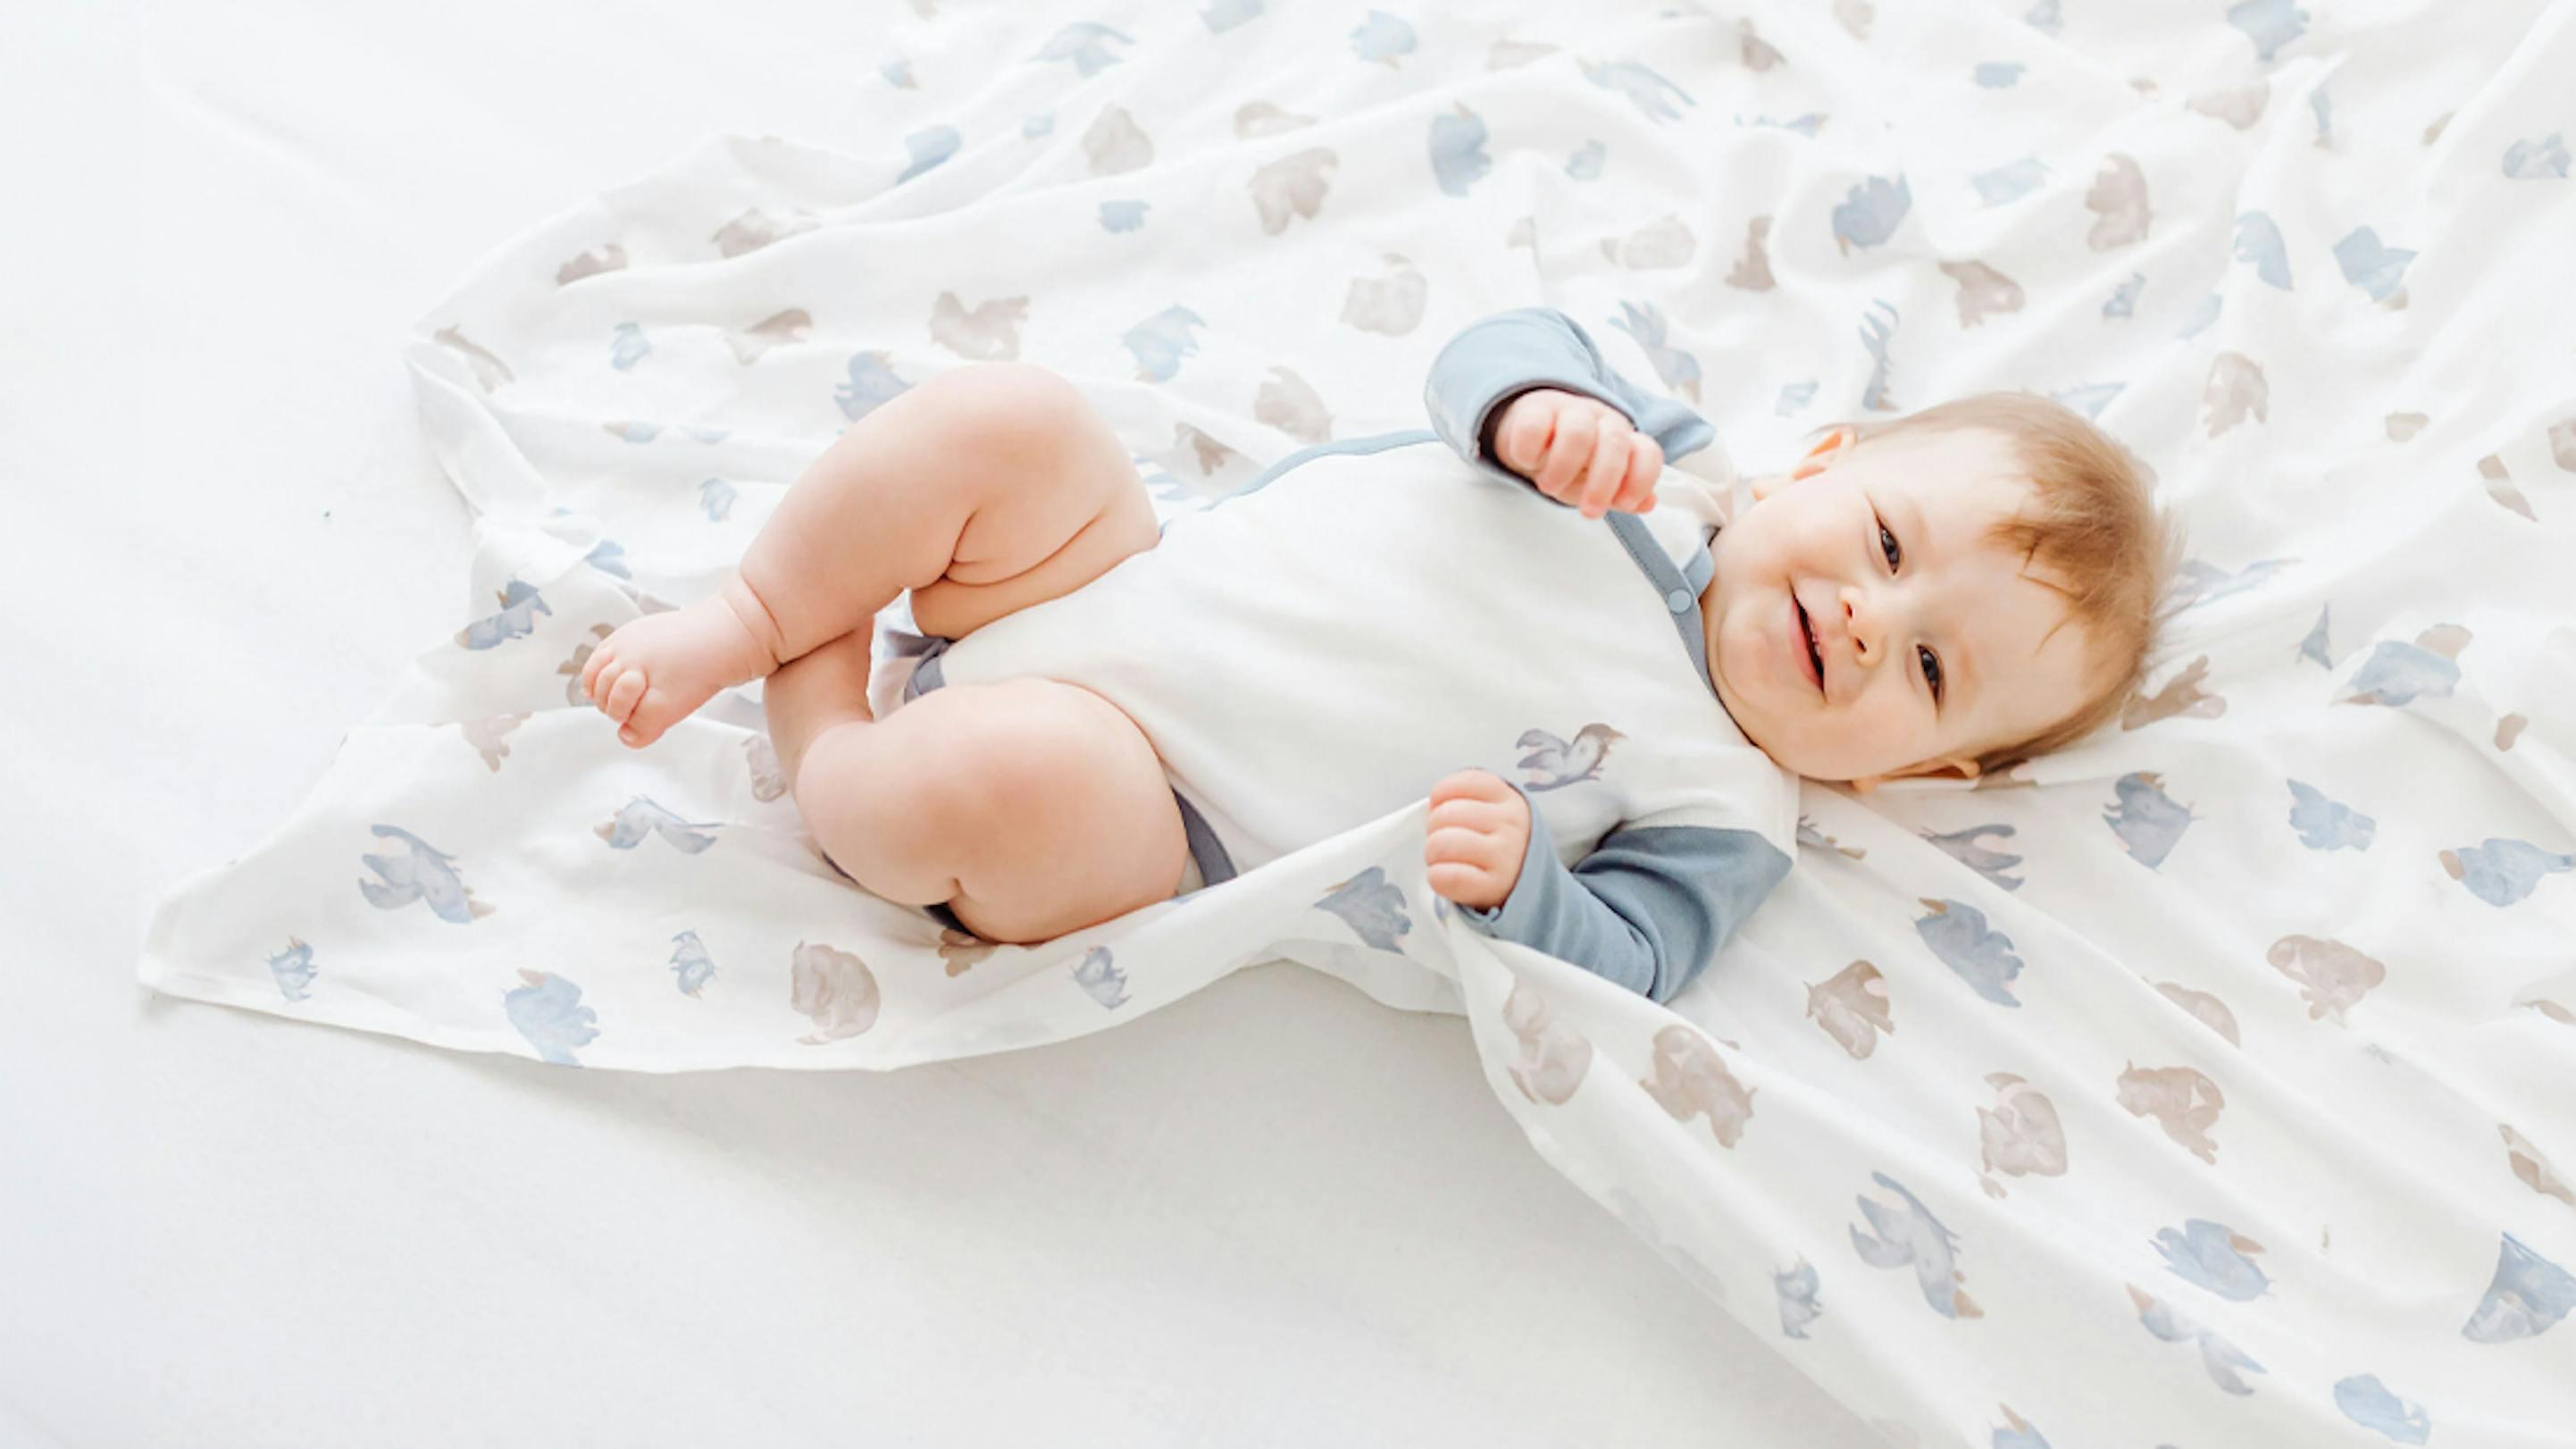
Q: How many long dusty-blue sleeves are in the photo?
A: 2